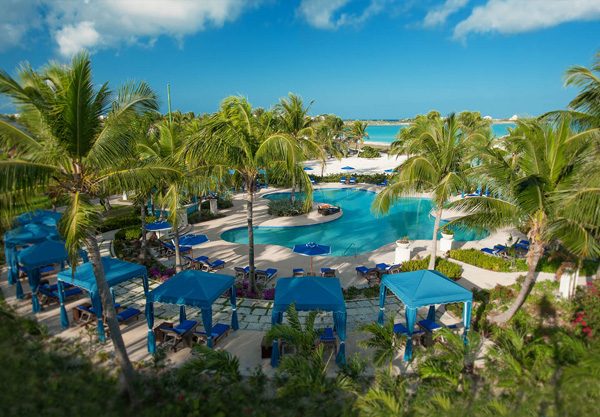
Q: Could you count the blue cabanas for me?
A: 7